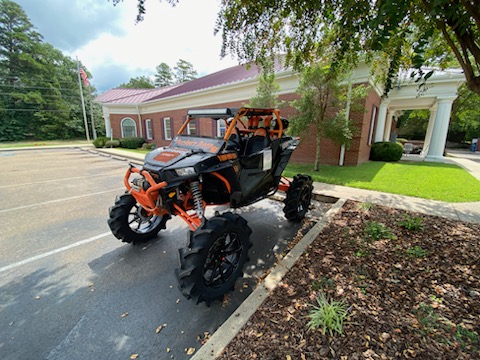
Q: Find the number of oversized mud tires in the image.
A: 3